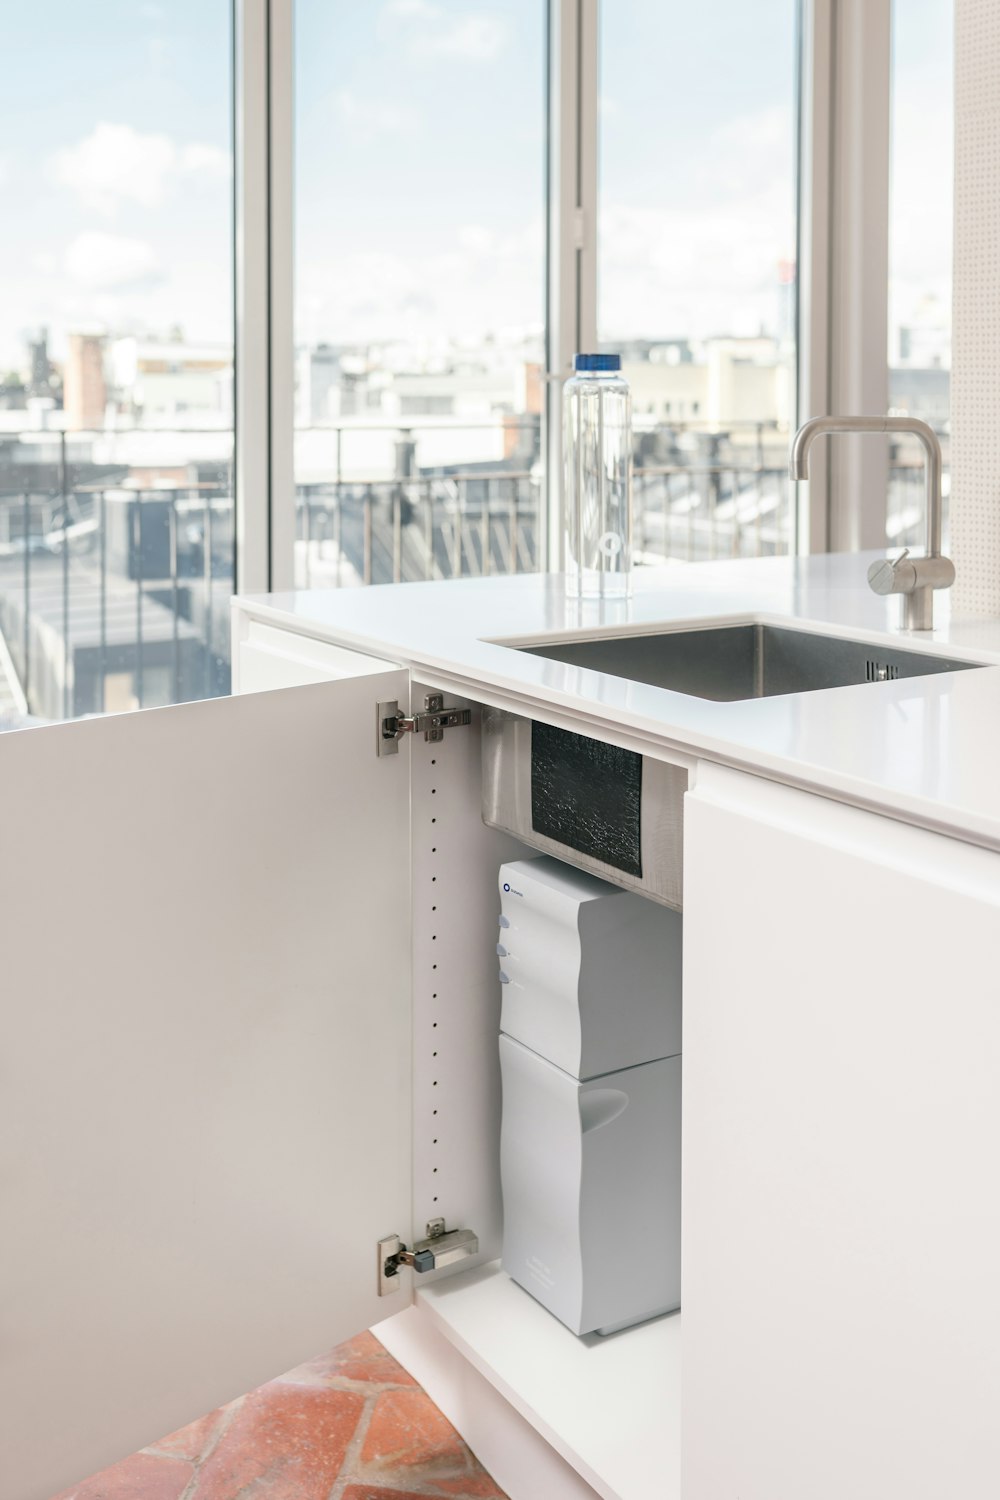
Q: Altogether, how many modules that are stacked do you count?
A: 2